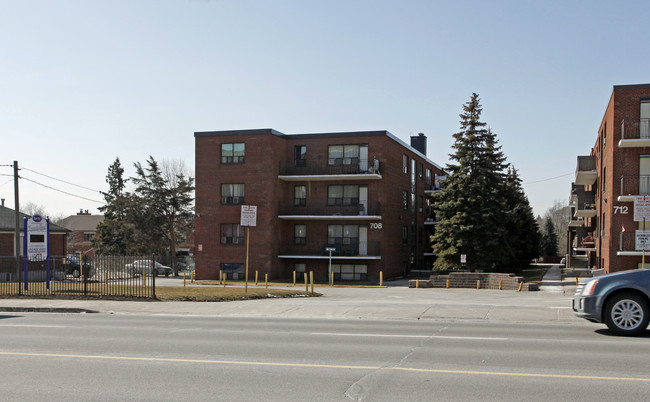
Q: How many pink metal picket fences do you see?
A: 0